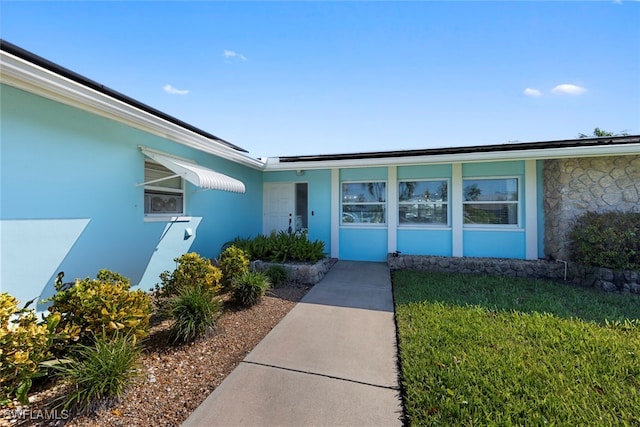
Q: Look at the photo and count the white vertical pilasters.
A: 4